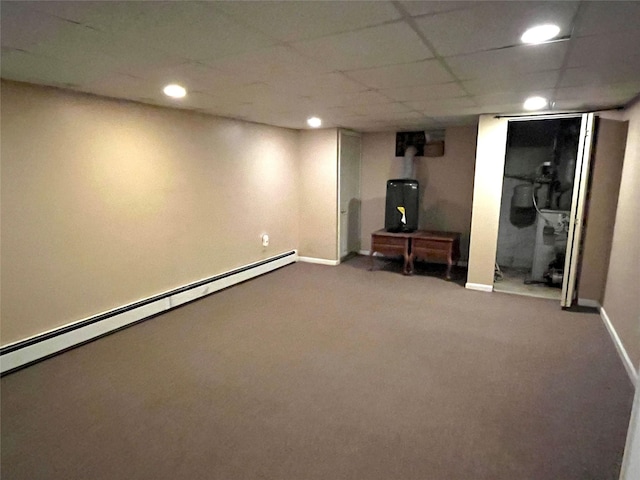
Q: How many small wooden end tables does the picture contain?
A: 2